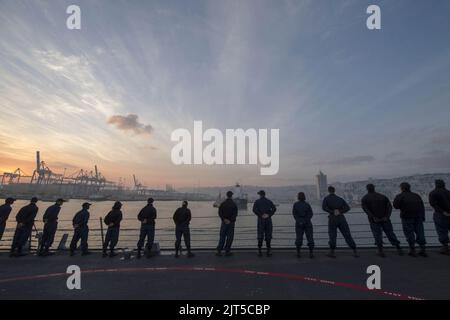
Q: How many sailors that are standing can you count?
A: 14